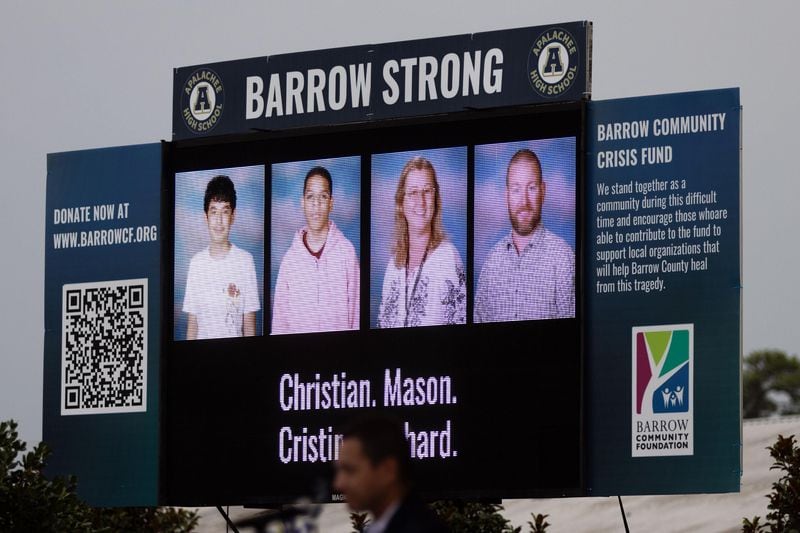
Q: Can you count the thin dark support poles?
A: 2